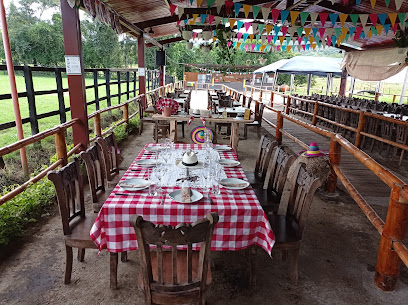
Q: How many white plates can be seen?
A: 7